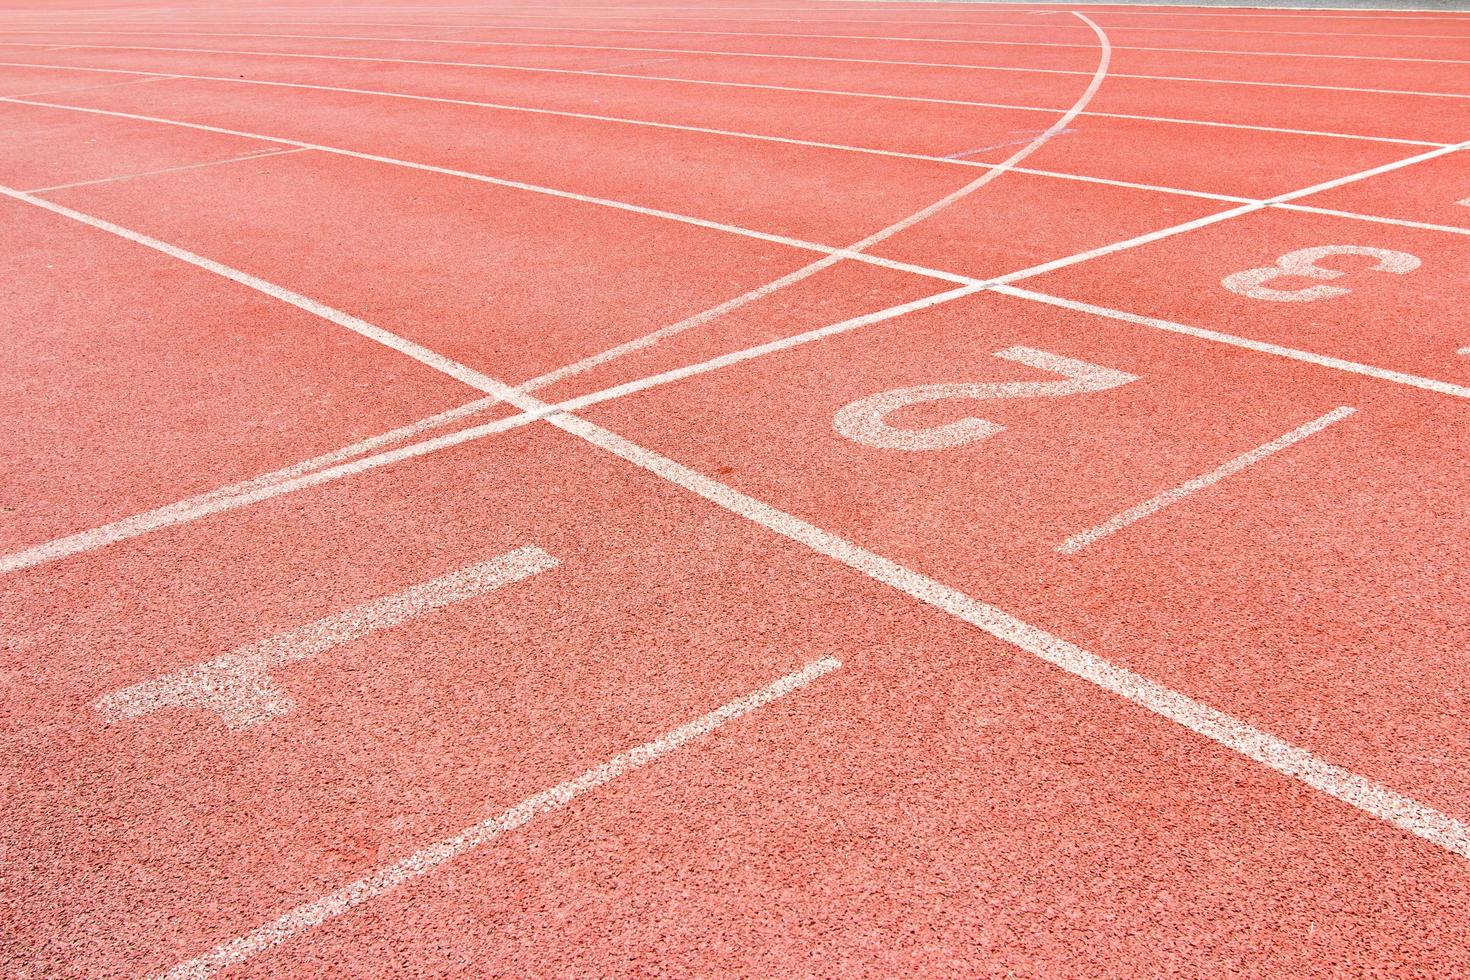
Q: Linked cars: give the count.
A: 0